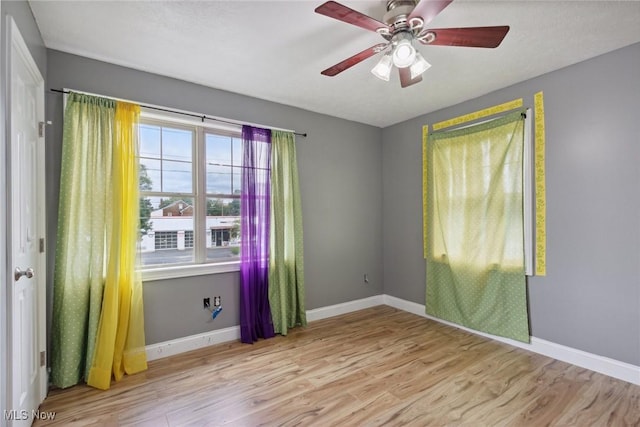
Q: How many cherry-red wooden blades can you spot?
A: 5